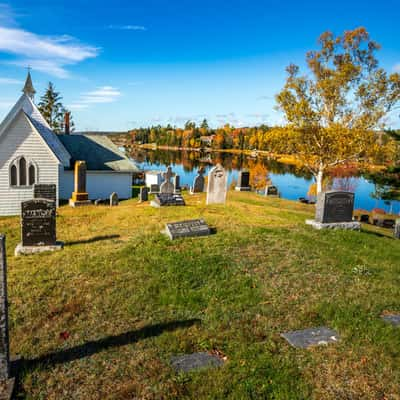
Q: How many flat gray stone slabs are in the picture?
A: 3